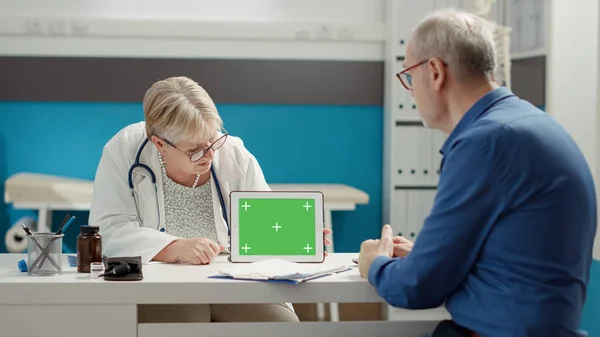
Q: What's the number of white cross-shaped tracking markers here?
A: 5